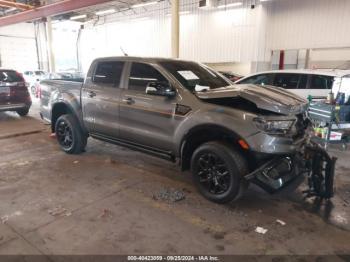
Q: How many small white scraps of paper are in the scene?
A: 2